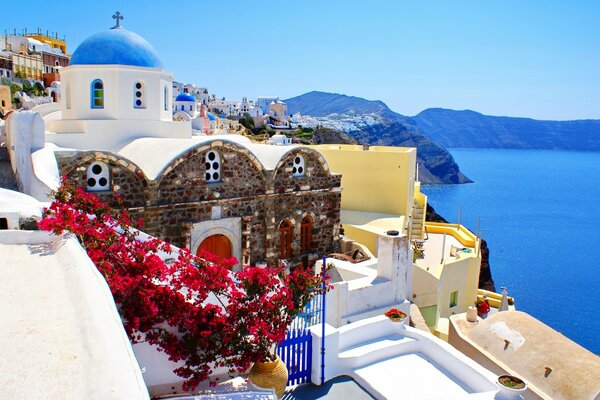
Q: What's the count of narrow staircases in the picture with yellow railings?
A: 1